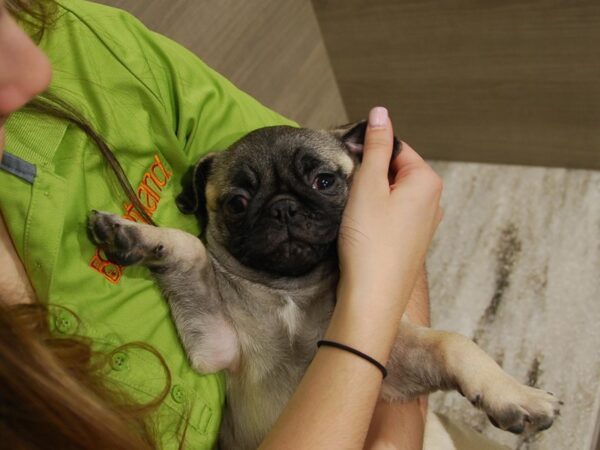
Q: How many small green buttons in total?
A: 3